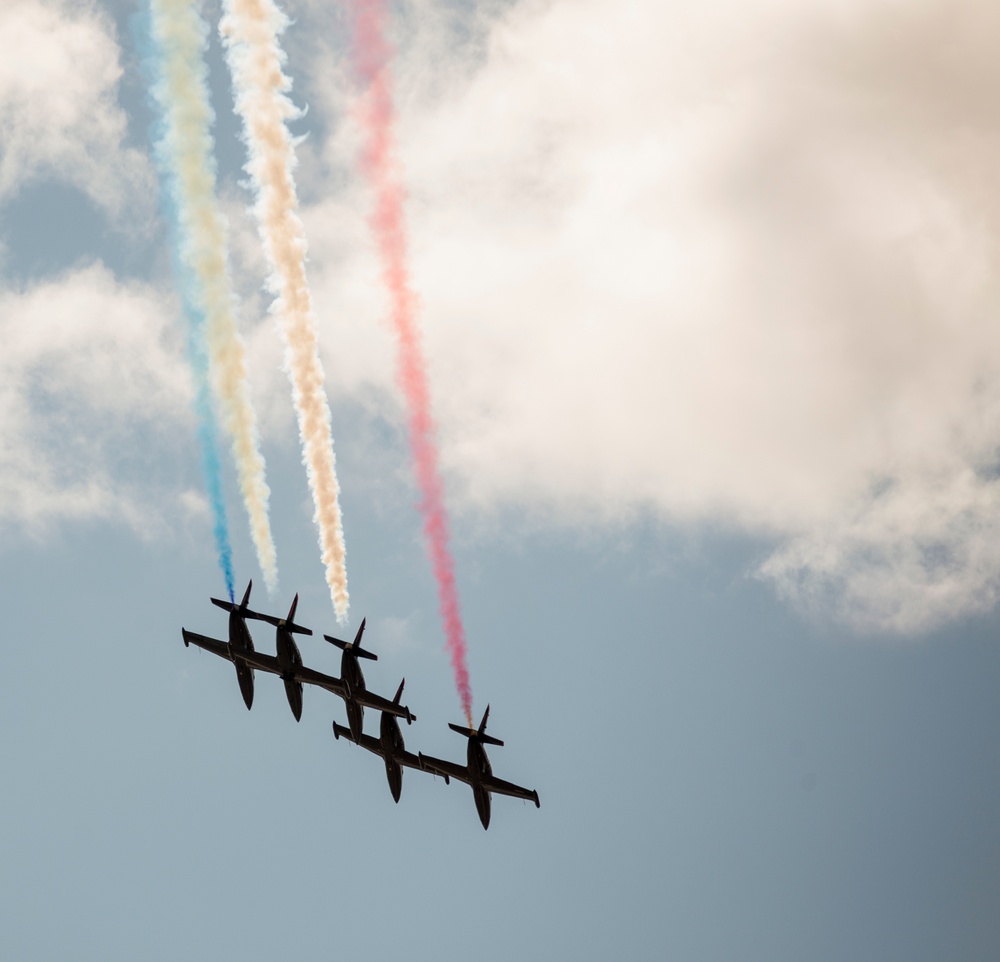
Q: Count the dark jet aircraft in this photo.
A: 5